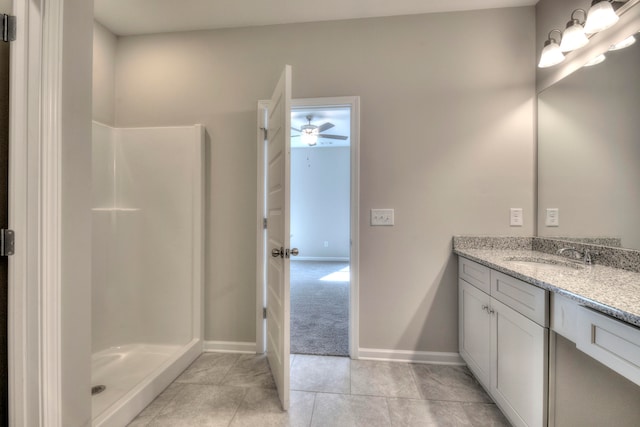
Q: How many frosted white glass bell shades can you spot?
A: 3